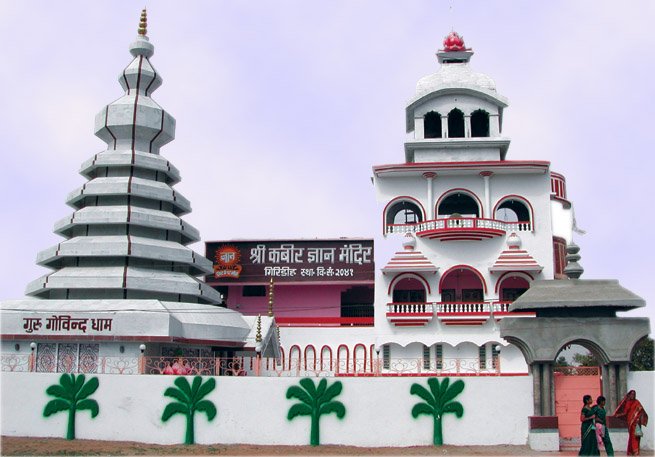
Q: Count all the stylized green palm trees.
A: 4